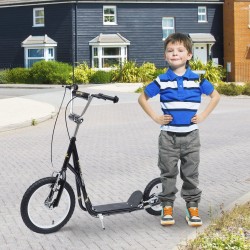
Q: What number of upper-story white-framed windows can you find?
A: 4